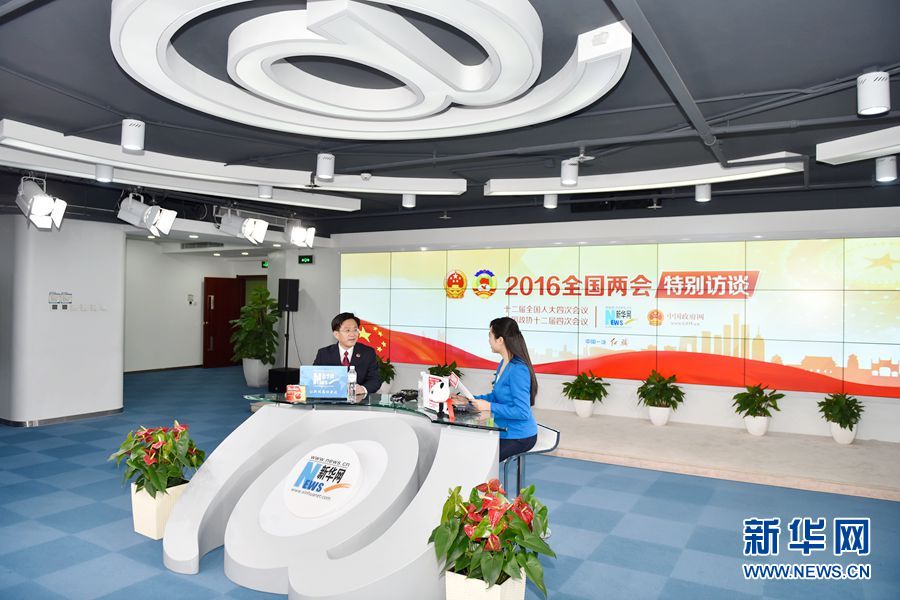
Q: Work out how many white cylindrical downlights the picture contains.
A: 10